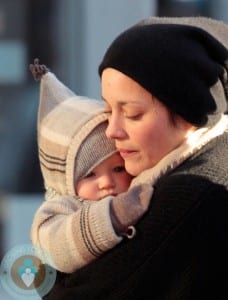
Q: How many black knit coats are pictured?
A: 1